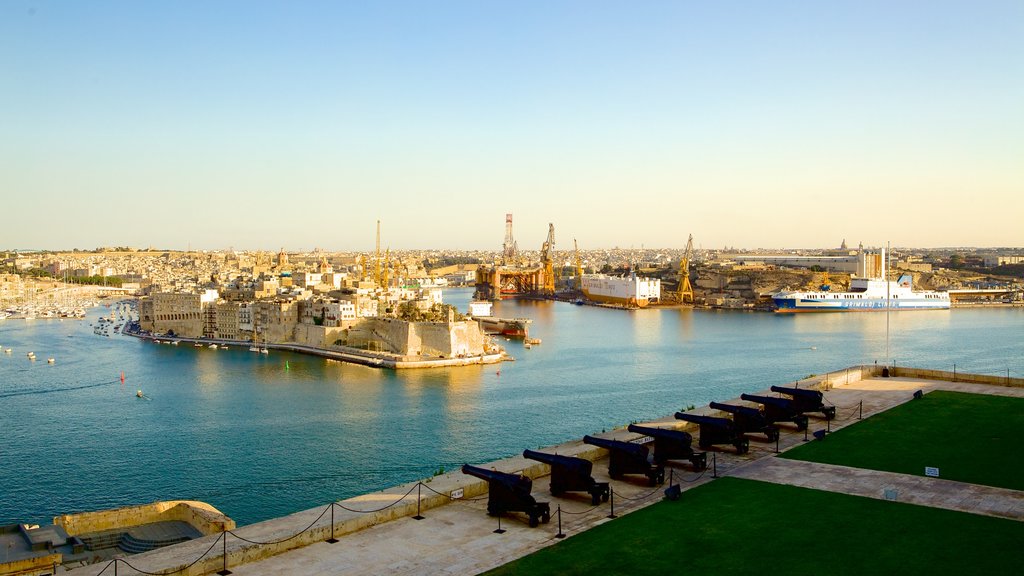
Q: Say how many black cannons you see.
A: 8